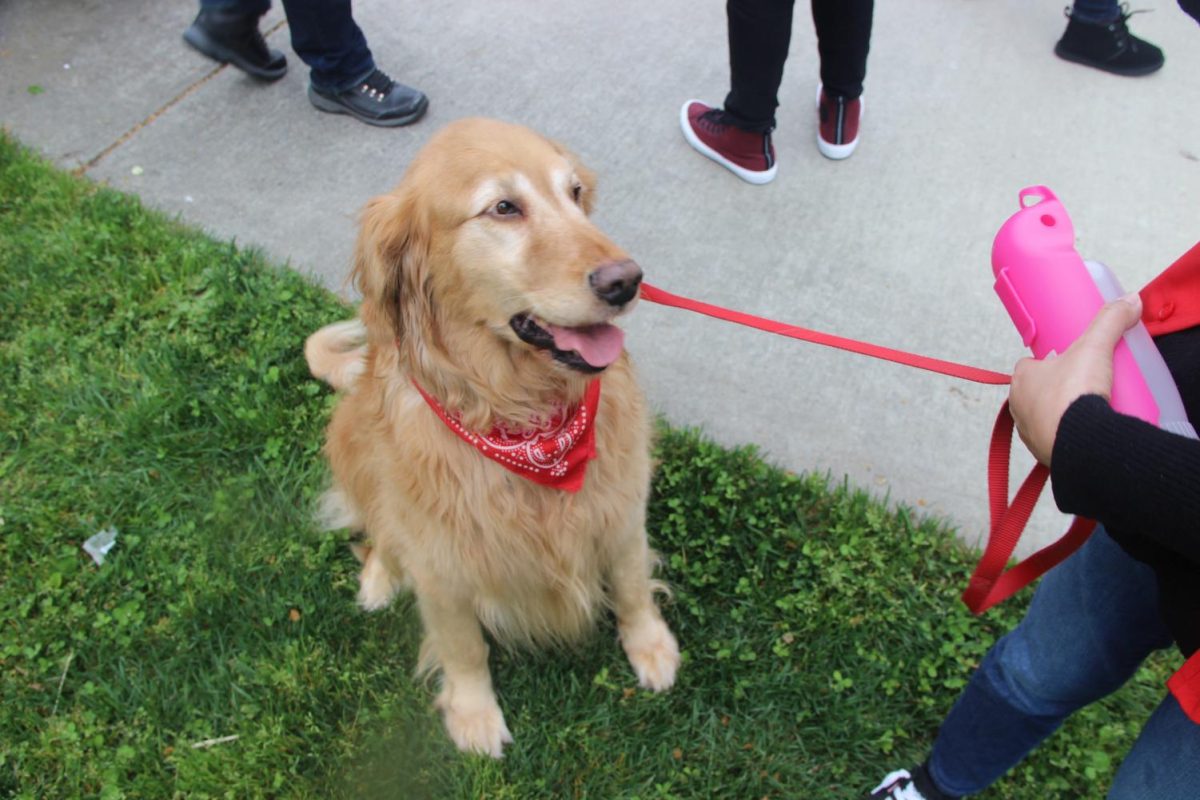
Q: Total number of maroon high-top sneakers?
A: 2